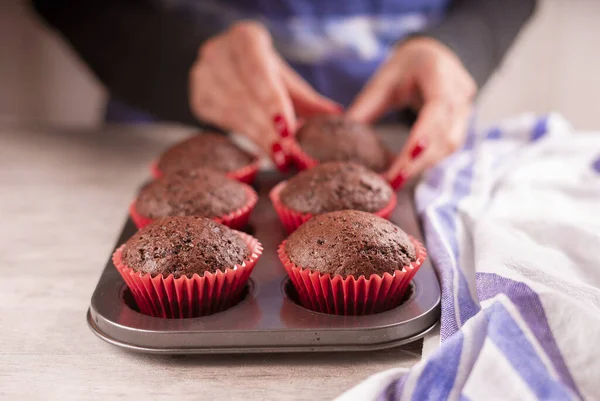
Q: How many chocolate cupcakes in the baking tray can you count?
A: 6